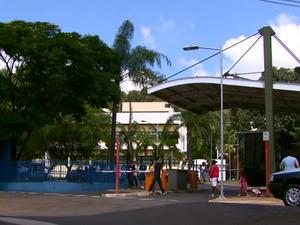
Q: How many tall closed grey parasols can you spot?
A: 0